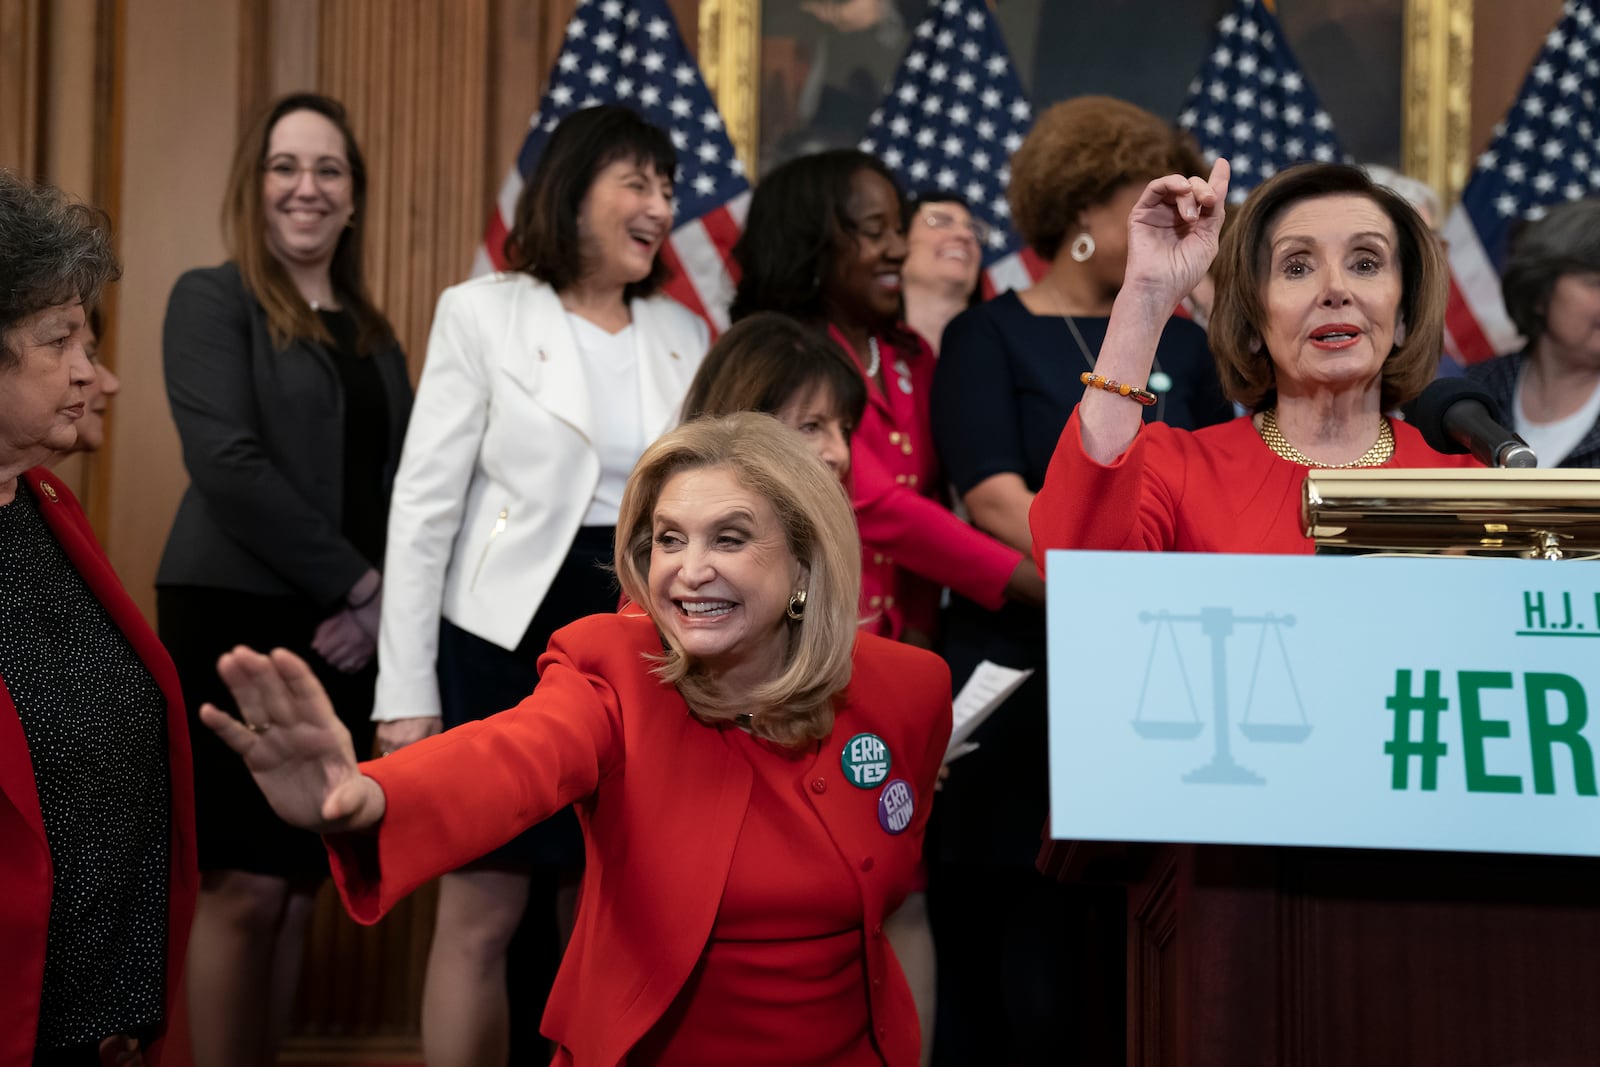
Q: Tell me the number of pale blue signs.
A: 1